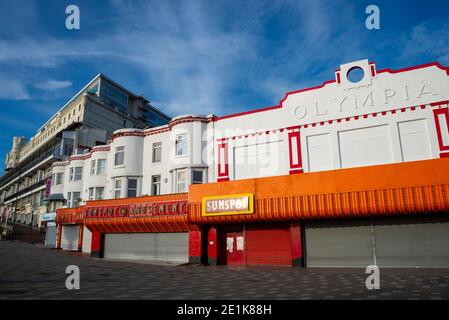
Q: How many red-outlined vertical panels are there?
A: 3